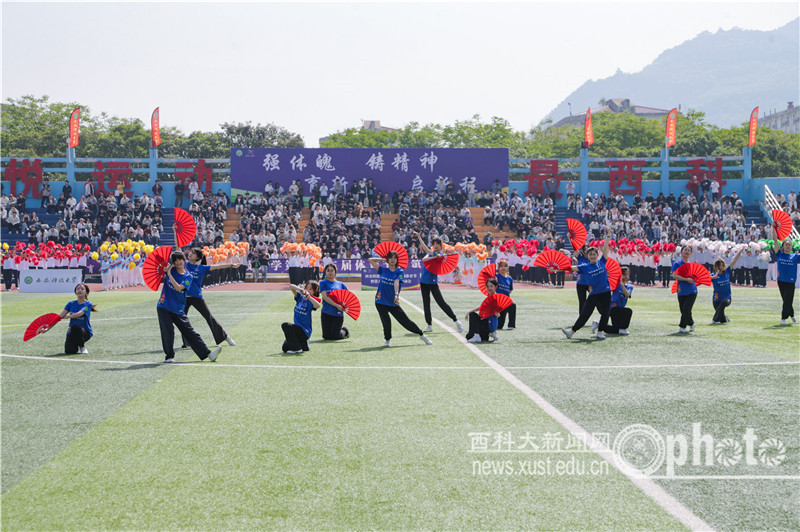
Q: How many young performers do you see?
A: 15